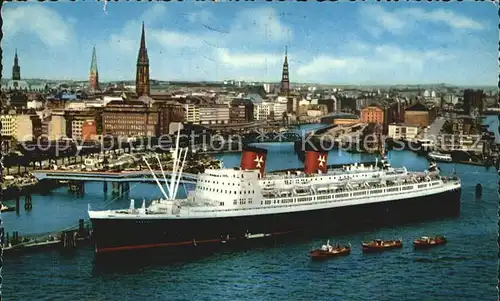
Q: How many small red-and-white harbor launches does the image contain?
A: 3